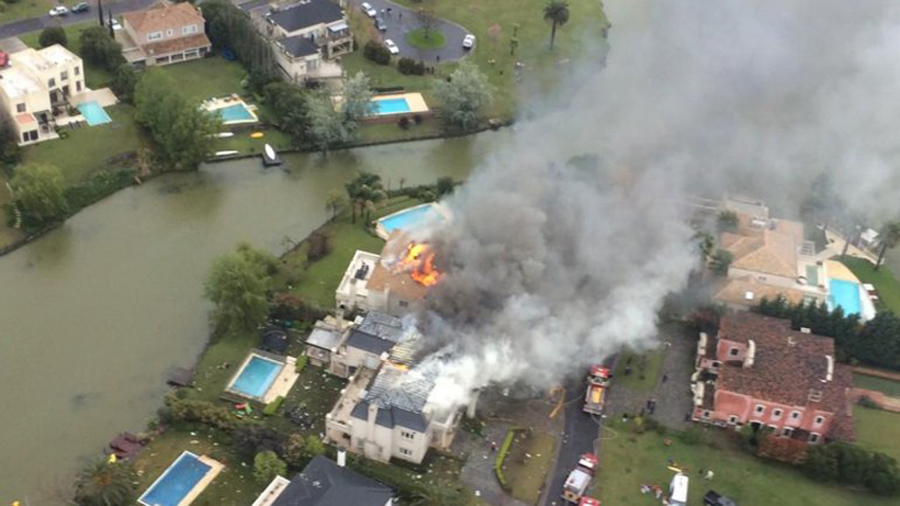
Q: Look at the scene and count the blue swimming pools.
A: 7